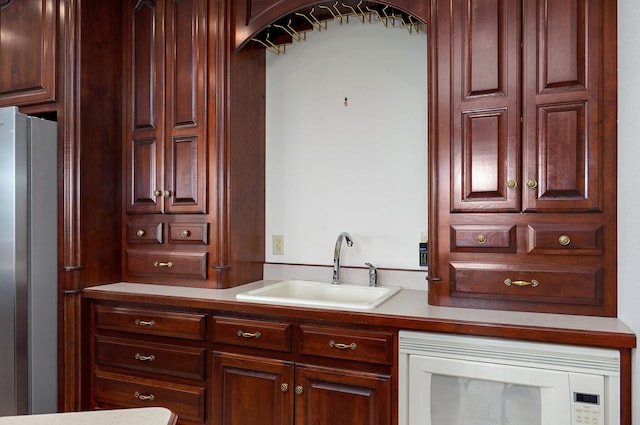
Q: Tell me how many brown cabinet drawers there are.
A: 11